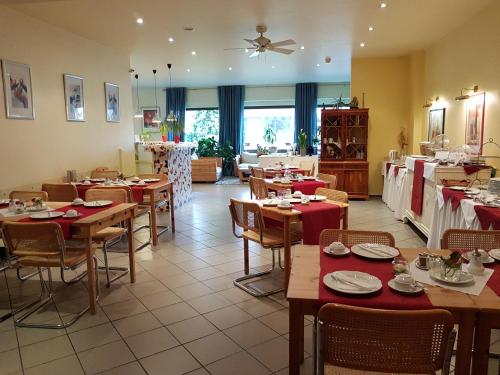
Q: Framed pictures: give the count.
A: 6